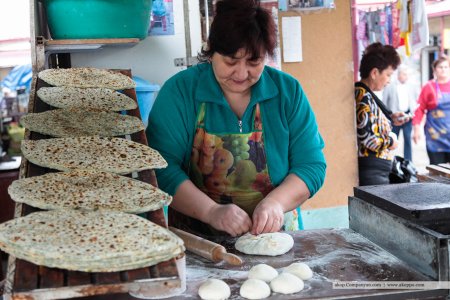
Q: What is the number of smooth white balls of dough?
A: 5